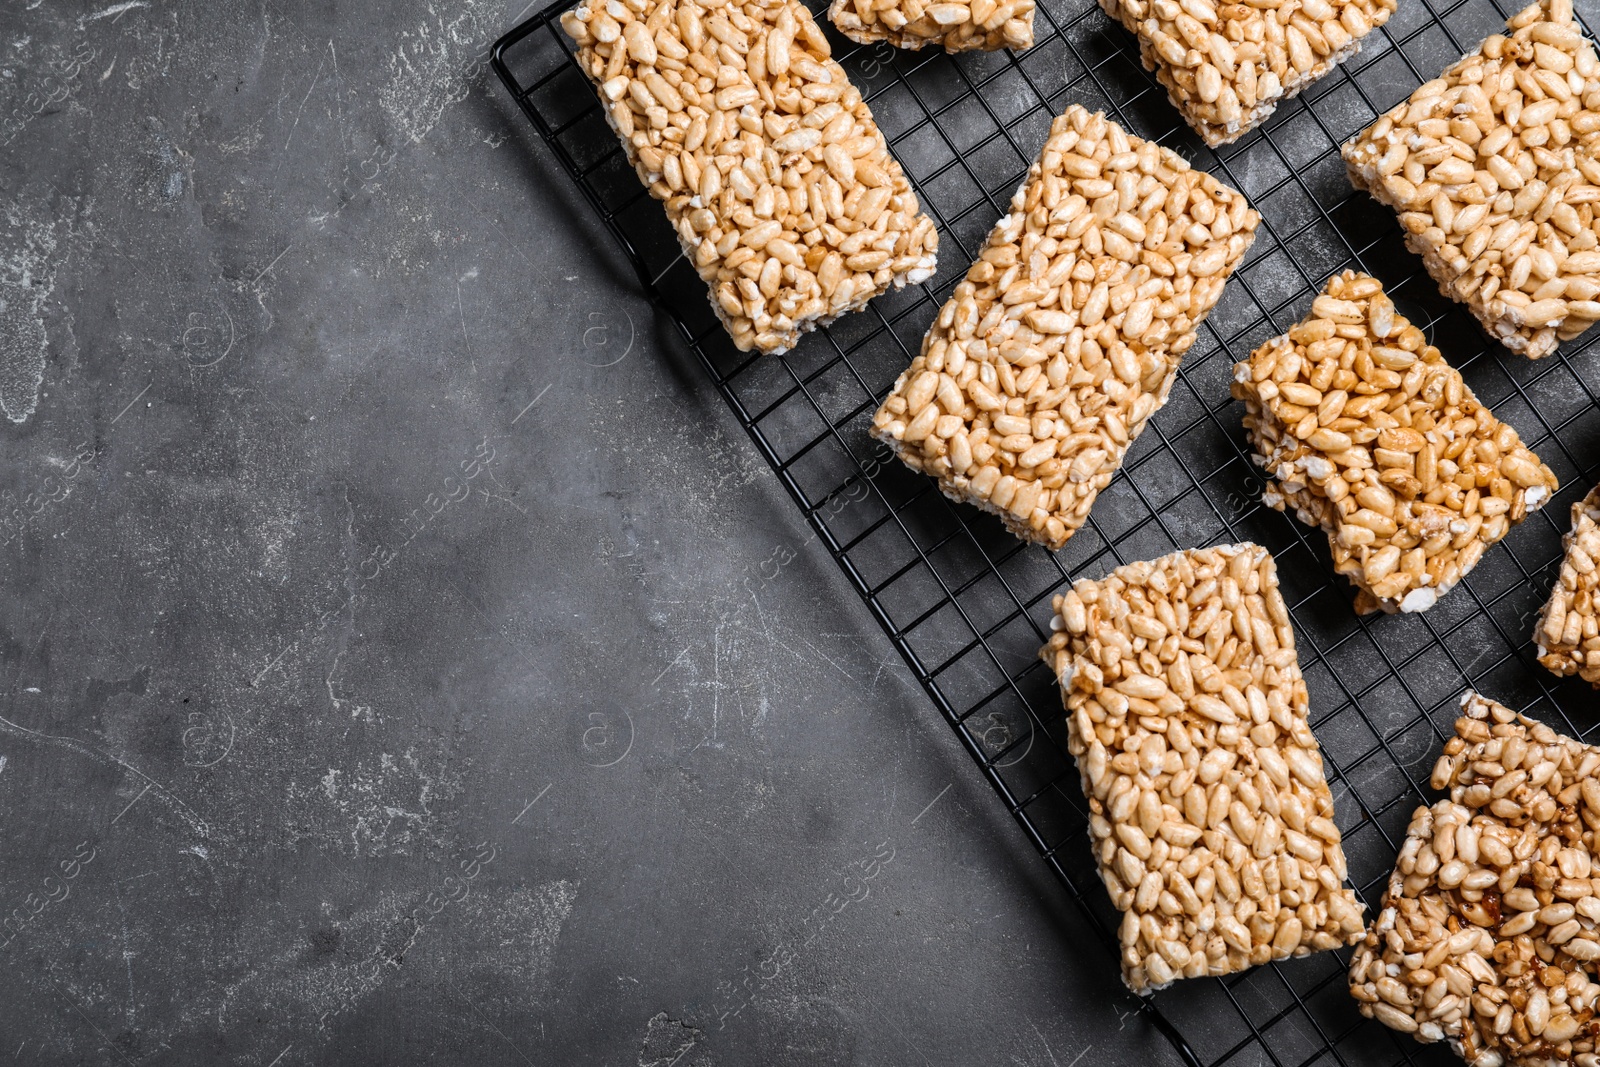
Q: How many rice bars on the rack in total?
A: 9